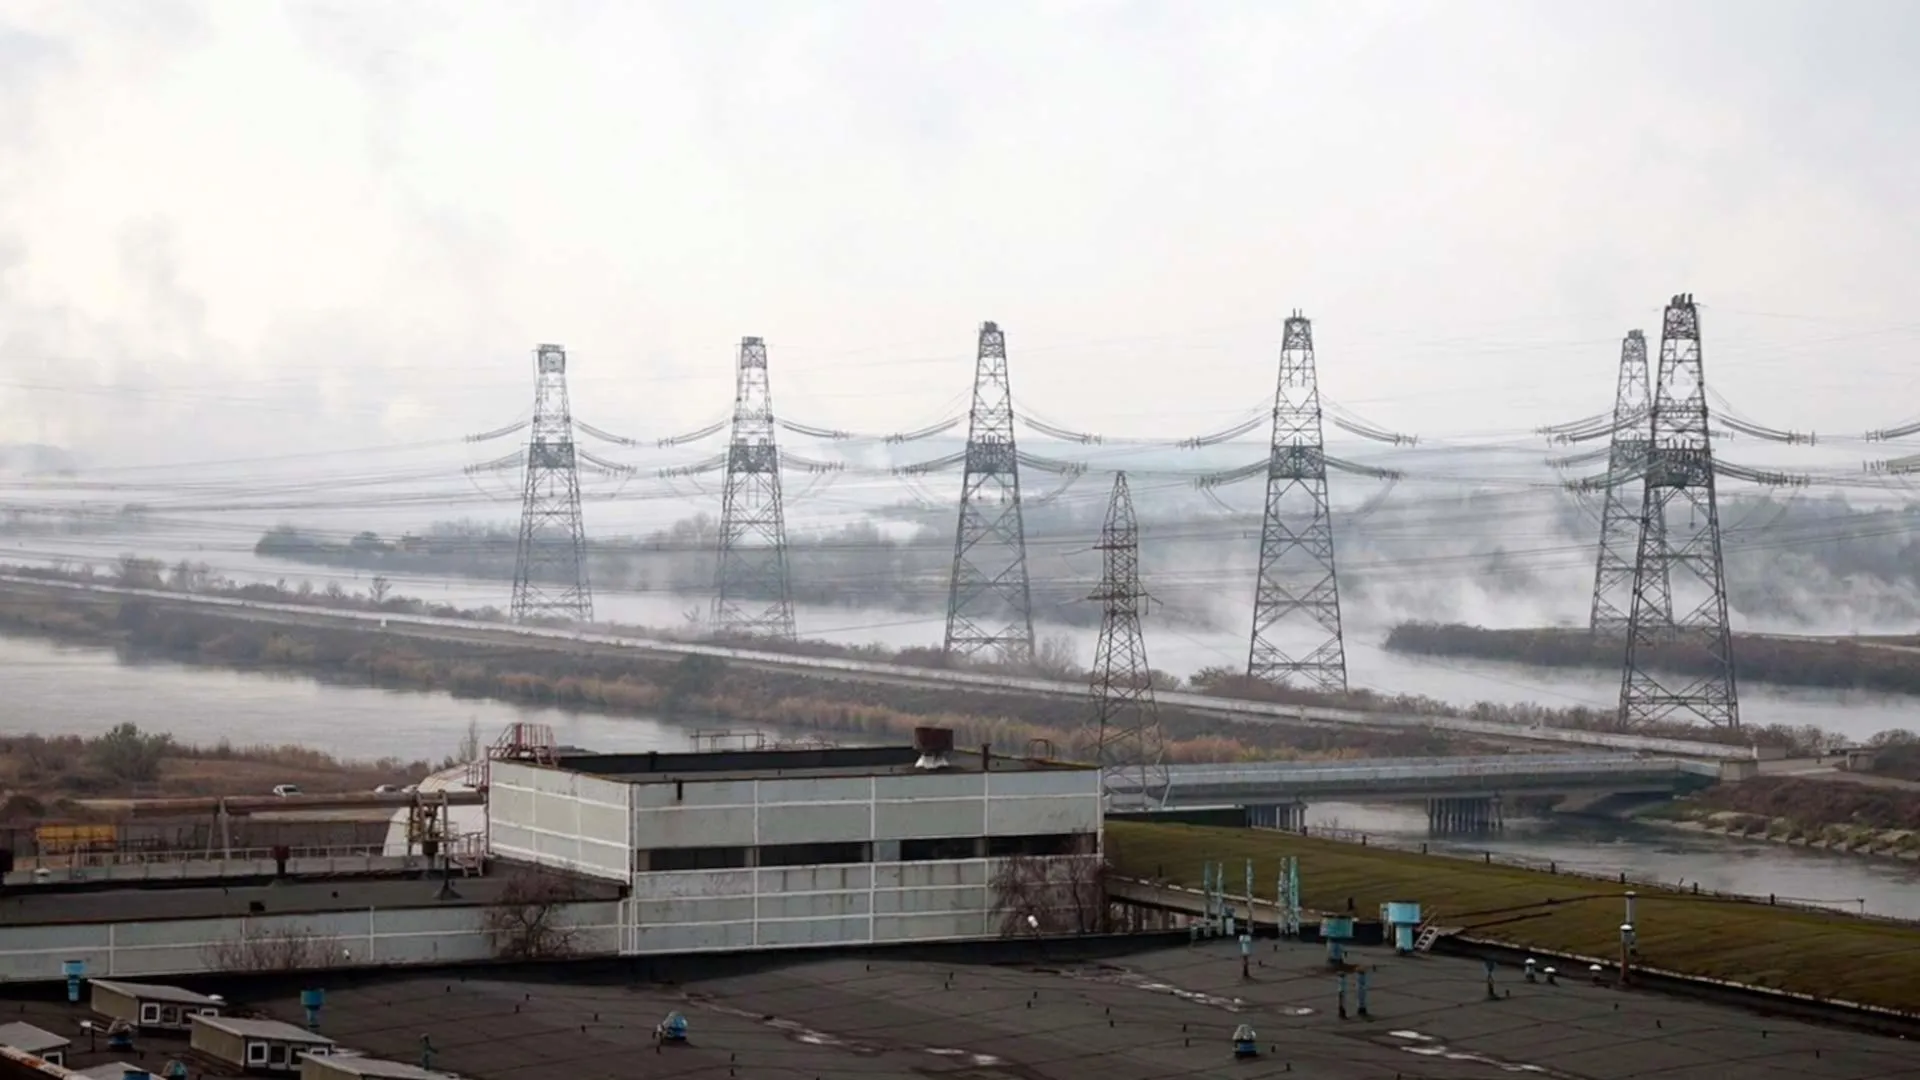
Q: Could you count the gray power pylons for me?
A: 7